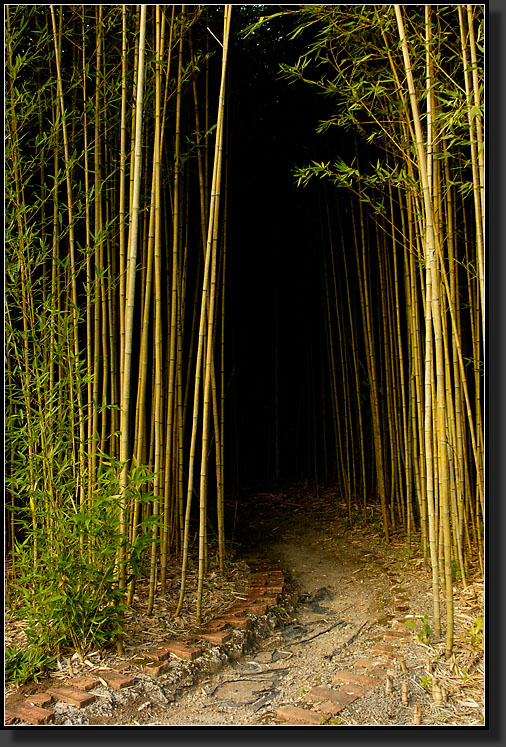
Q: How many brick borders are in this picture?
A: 2